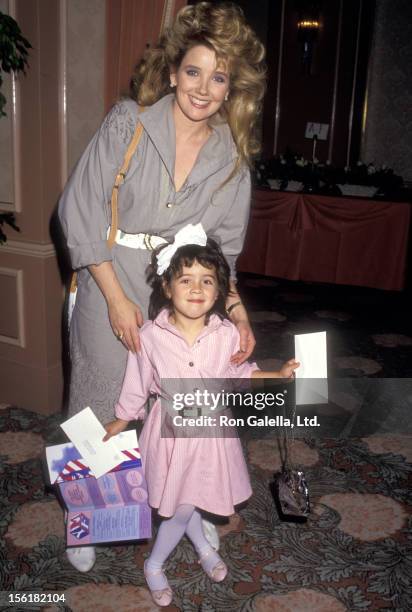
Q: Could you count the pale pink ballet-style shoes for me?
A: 2